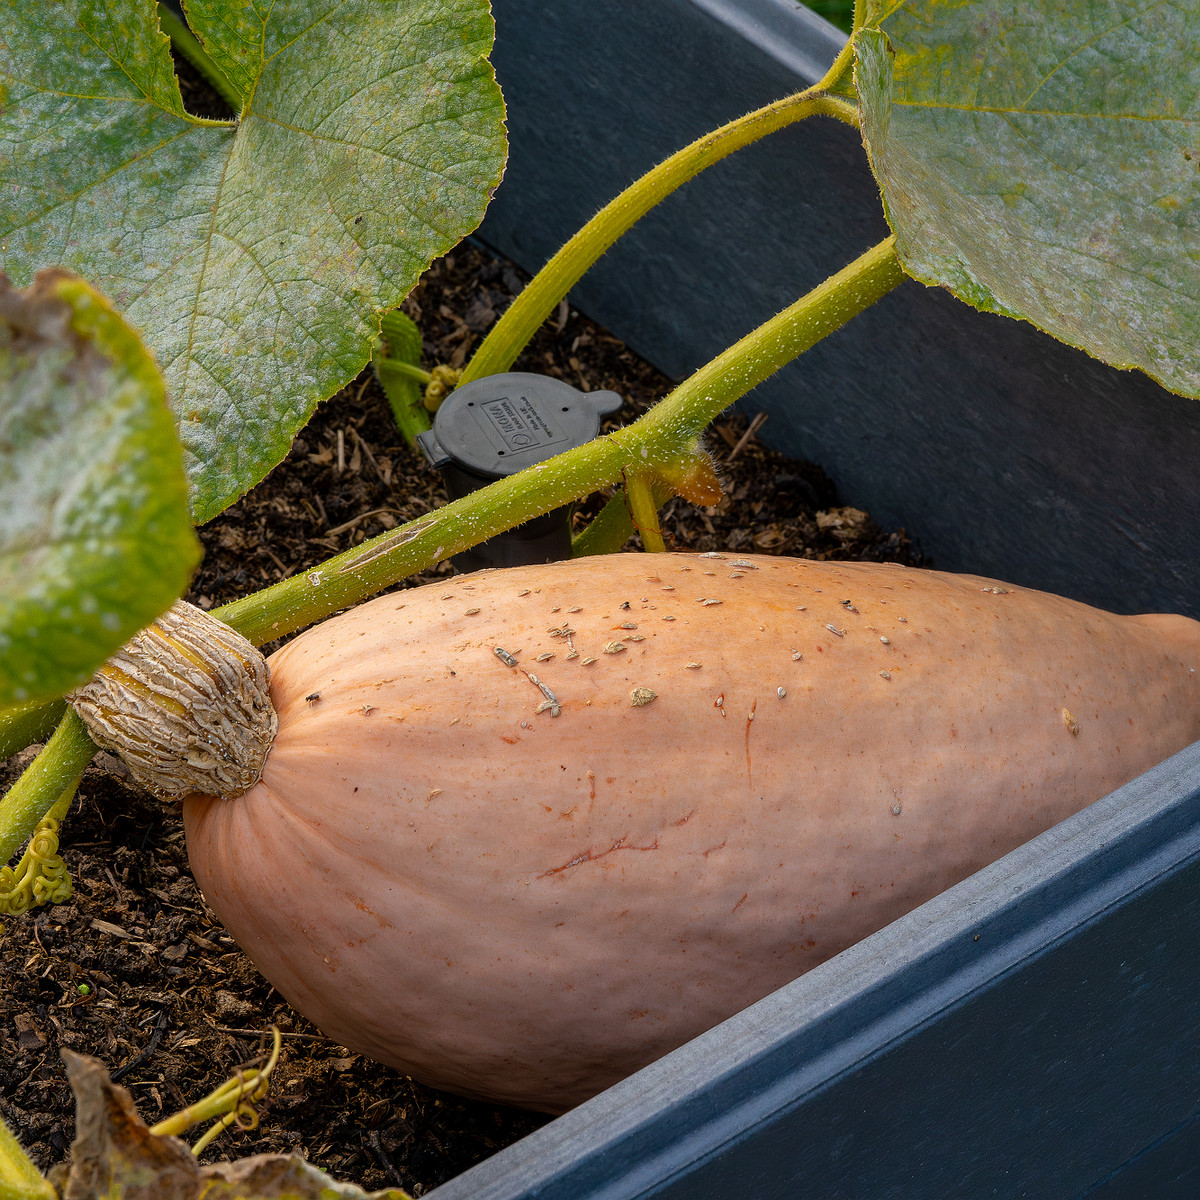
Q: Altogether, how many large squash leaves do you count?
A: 3